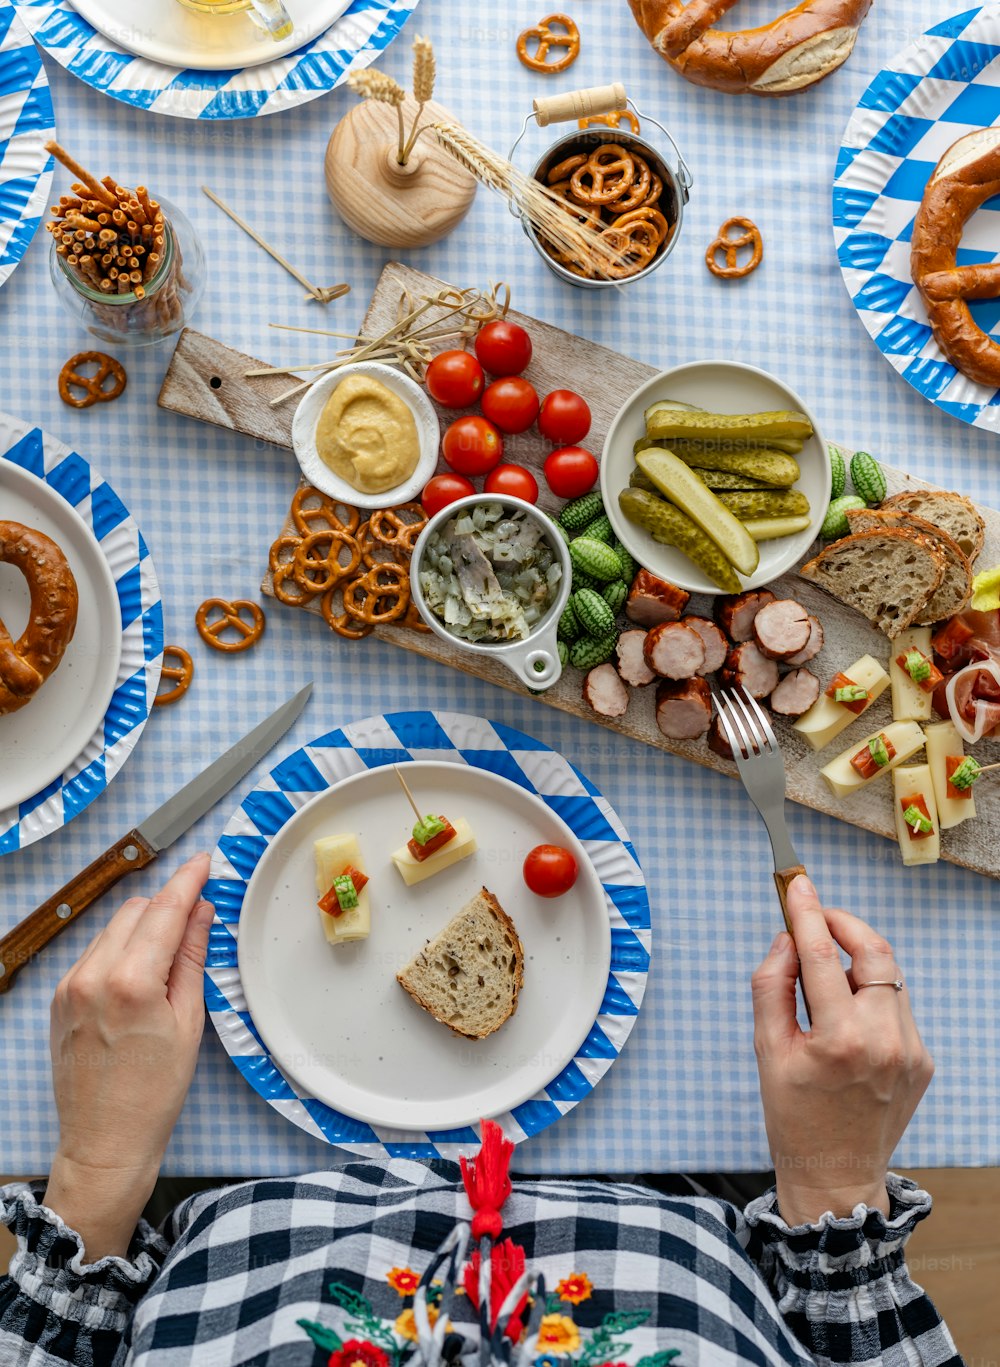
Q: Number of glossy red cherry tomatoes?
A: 9